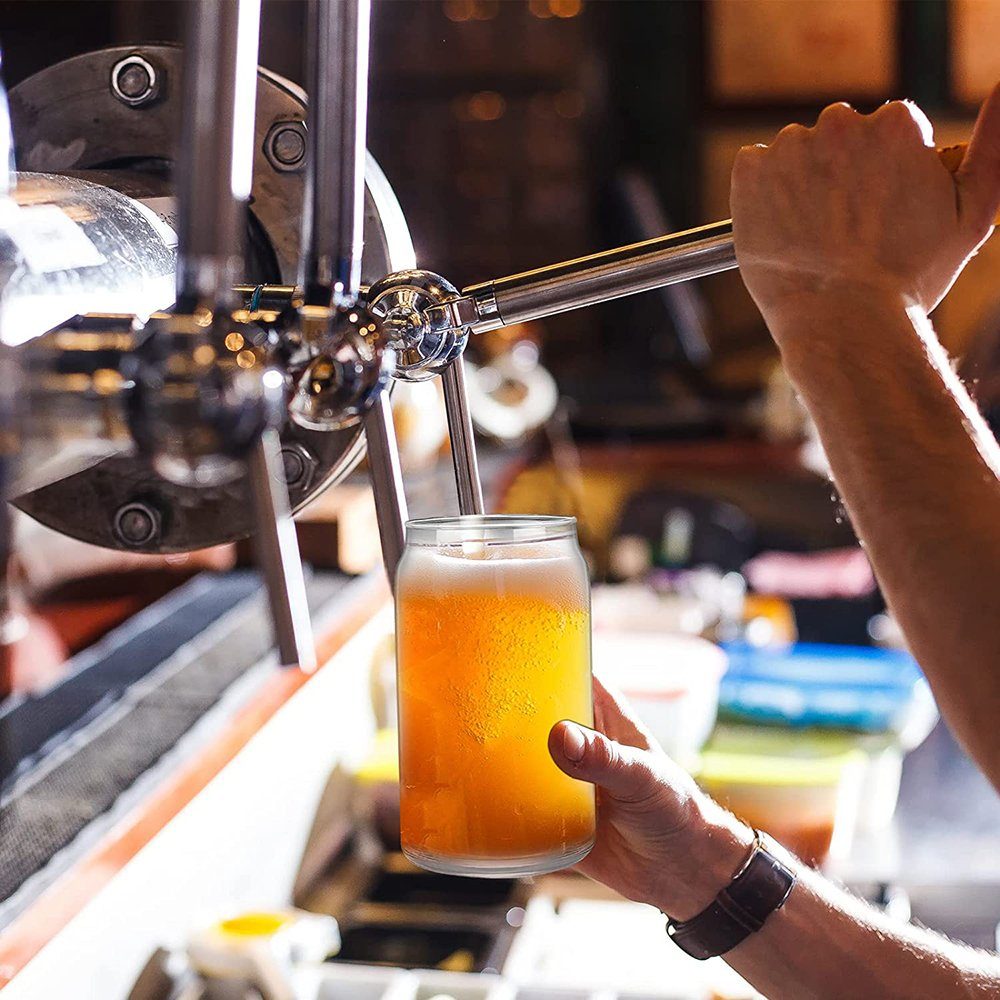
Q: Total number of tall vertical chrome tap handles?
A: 2